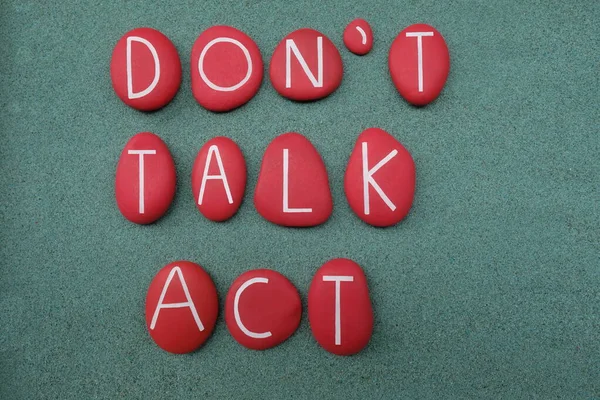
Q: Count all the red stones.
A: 12